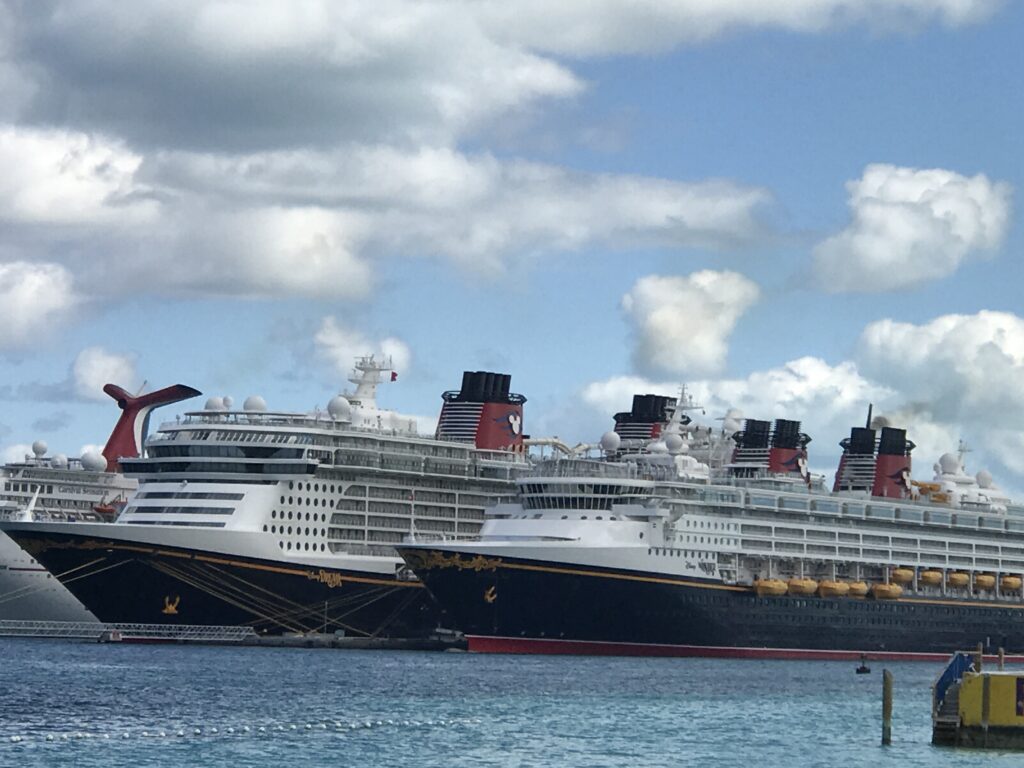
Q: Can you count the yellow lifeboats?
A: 10